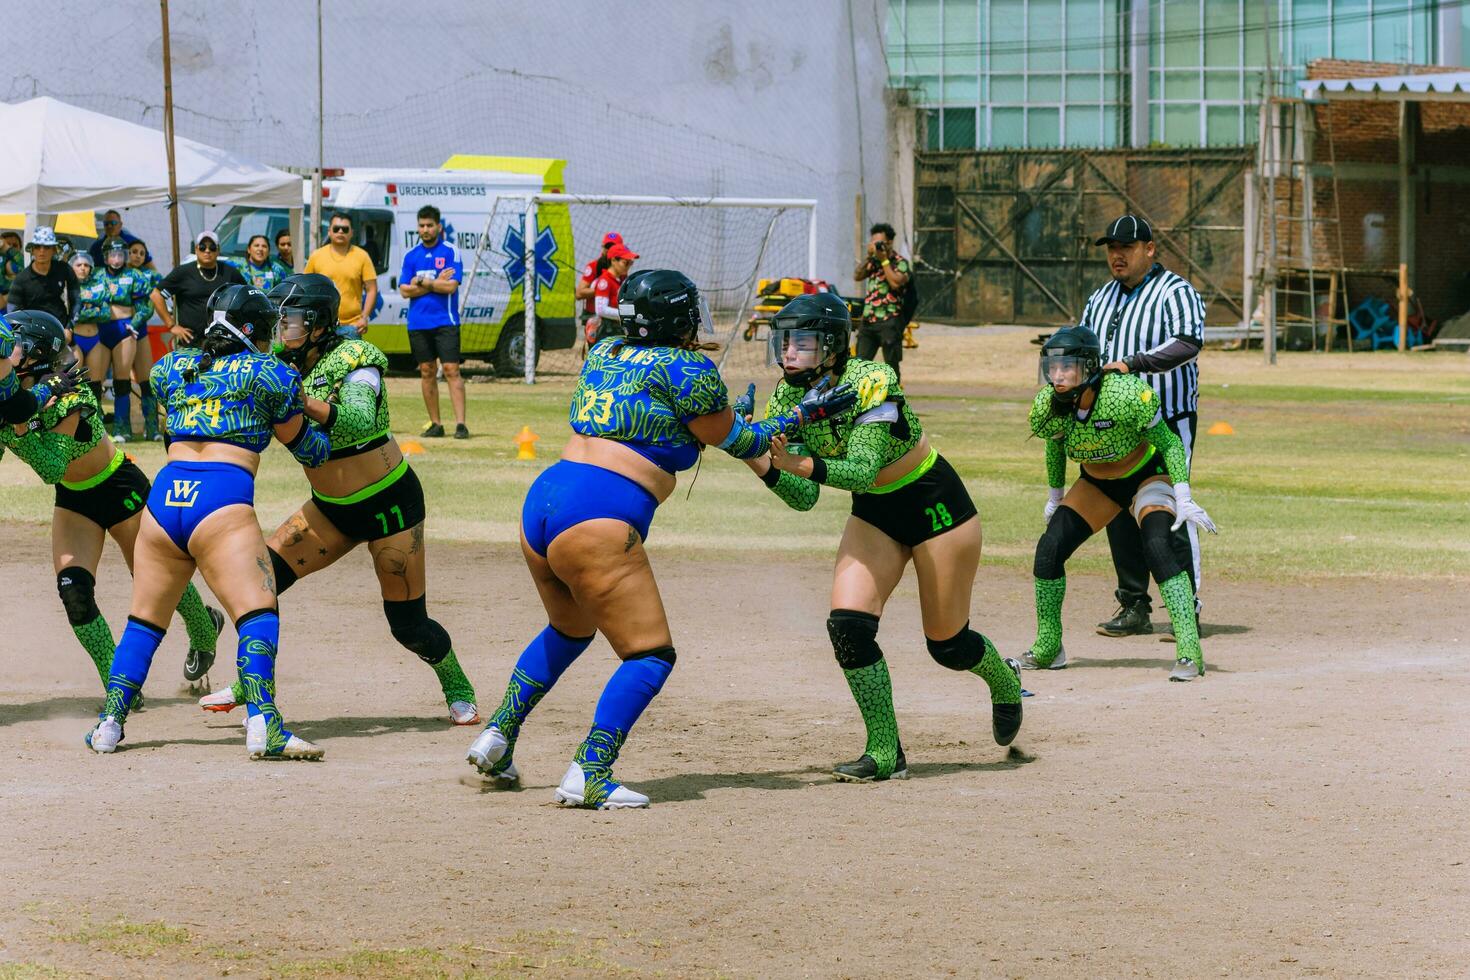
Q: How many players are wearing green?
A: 4